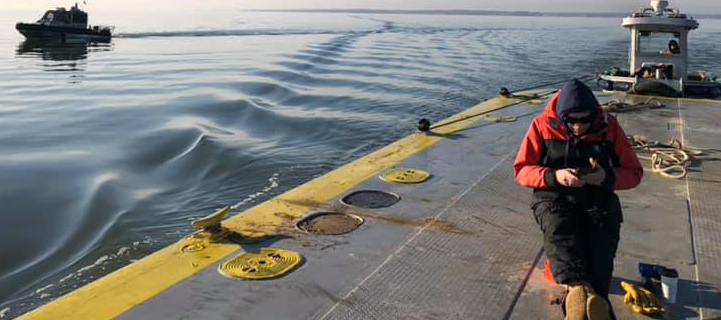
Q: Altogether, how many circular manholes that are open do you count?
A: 2